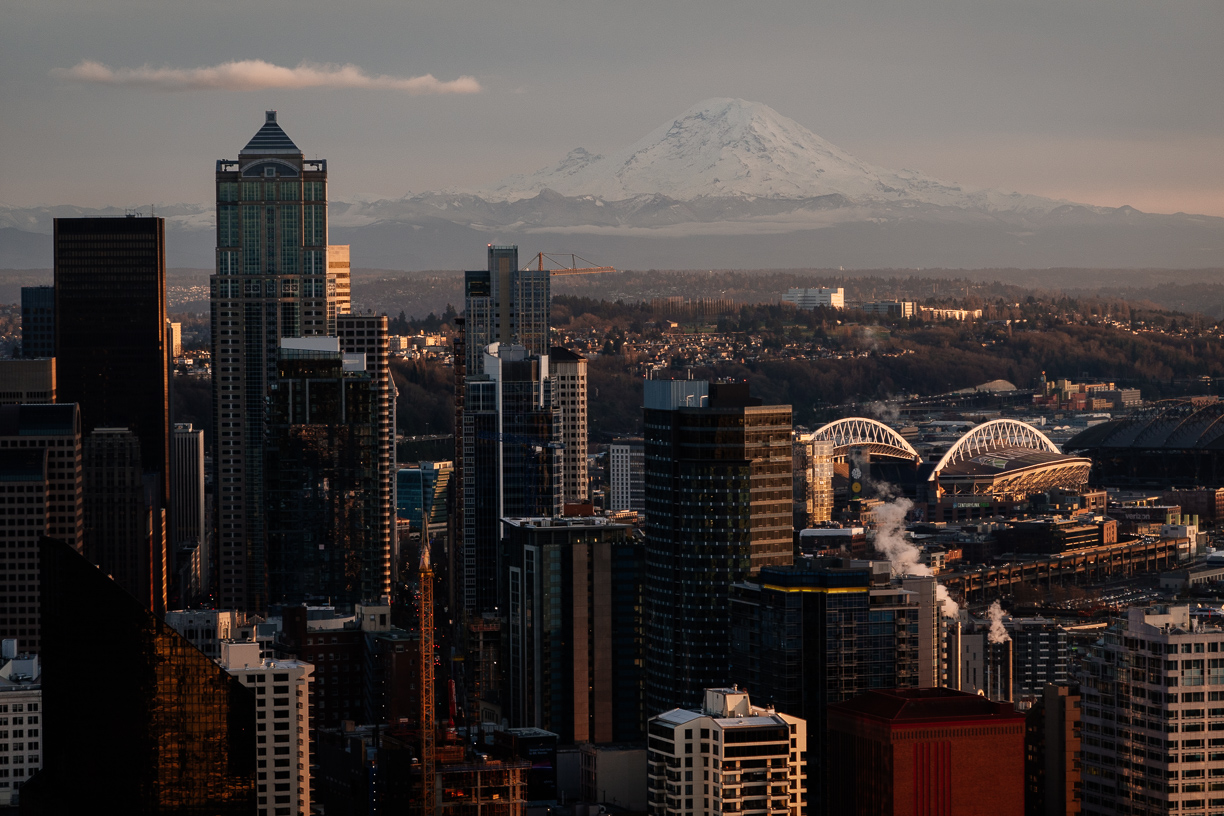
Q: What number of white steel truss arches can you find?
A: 2